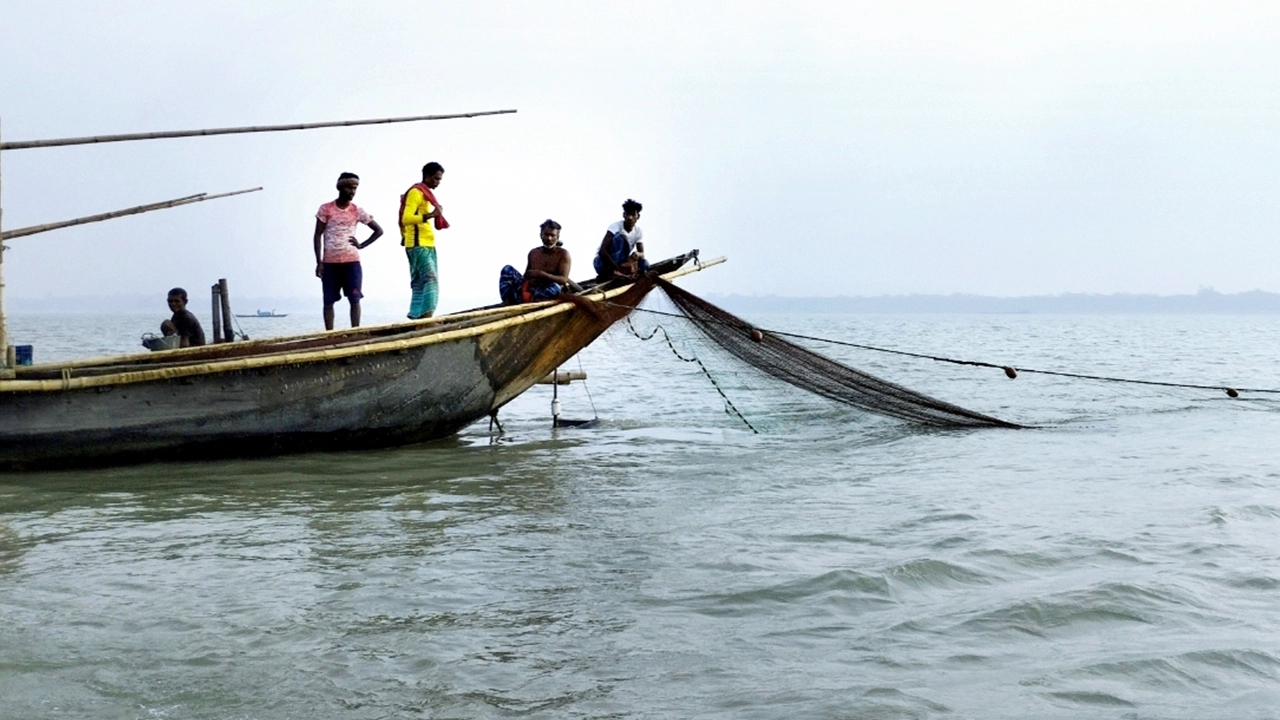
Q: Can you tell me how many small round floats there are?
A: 3